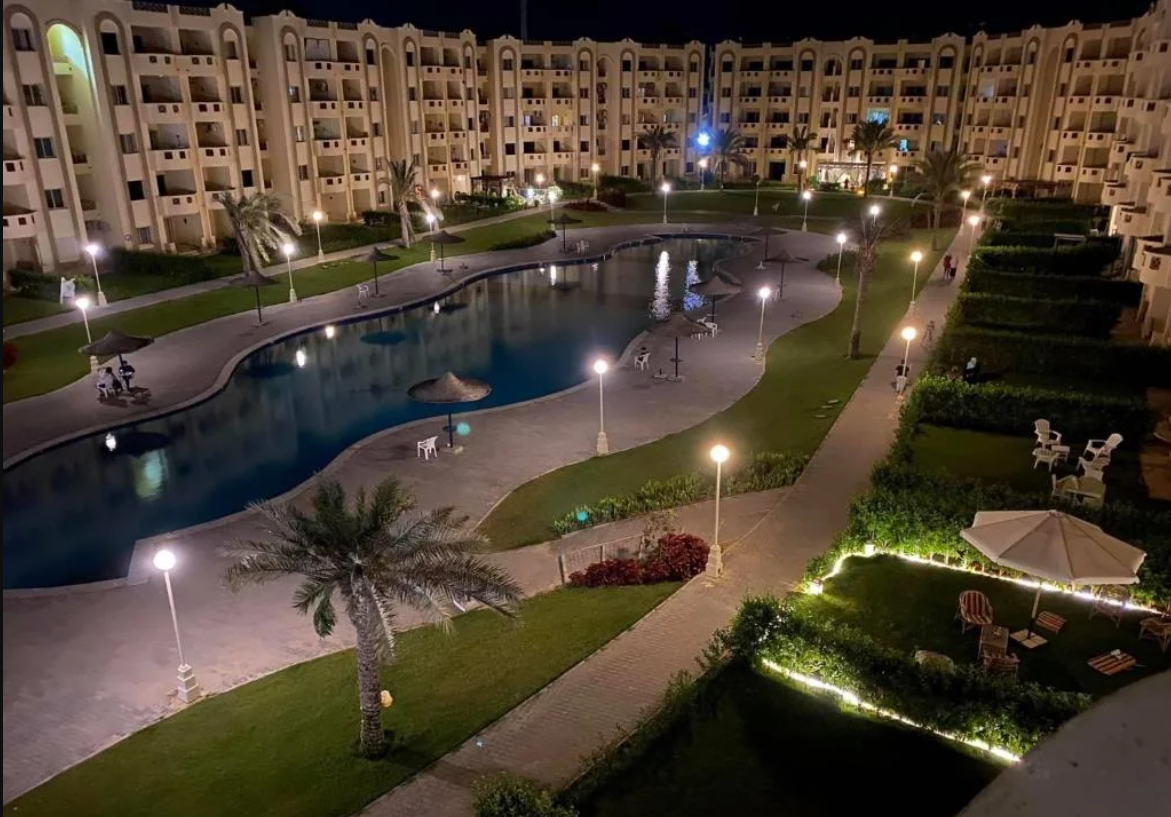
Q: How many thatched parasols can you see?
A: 10